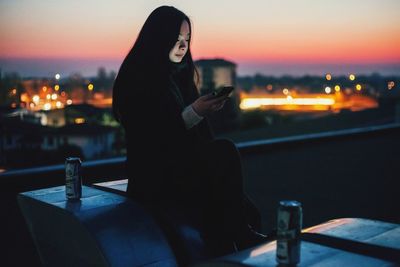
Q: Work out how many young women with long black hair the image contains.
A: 1